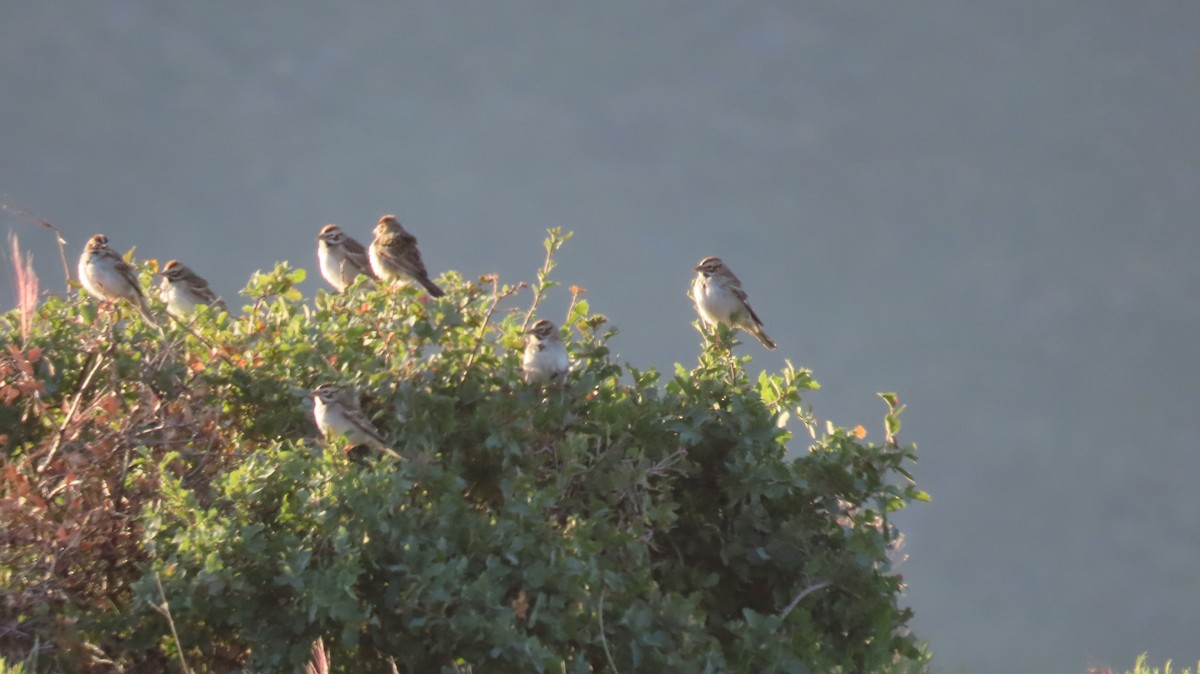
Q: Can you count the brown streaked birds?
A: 7